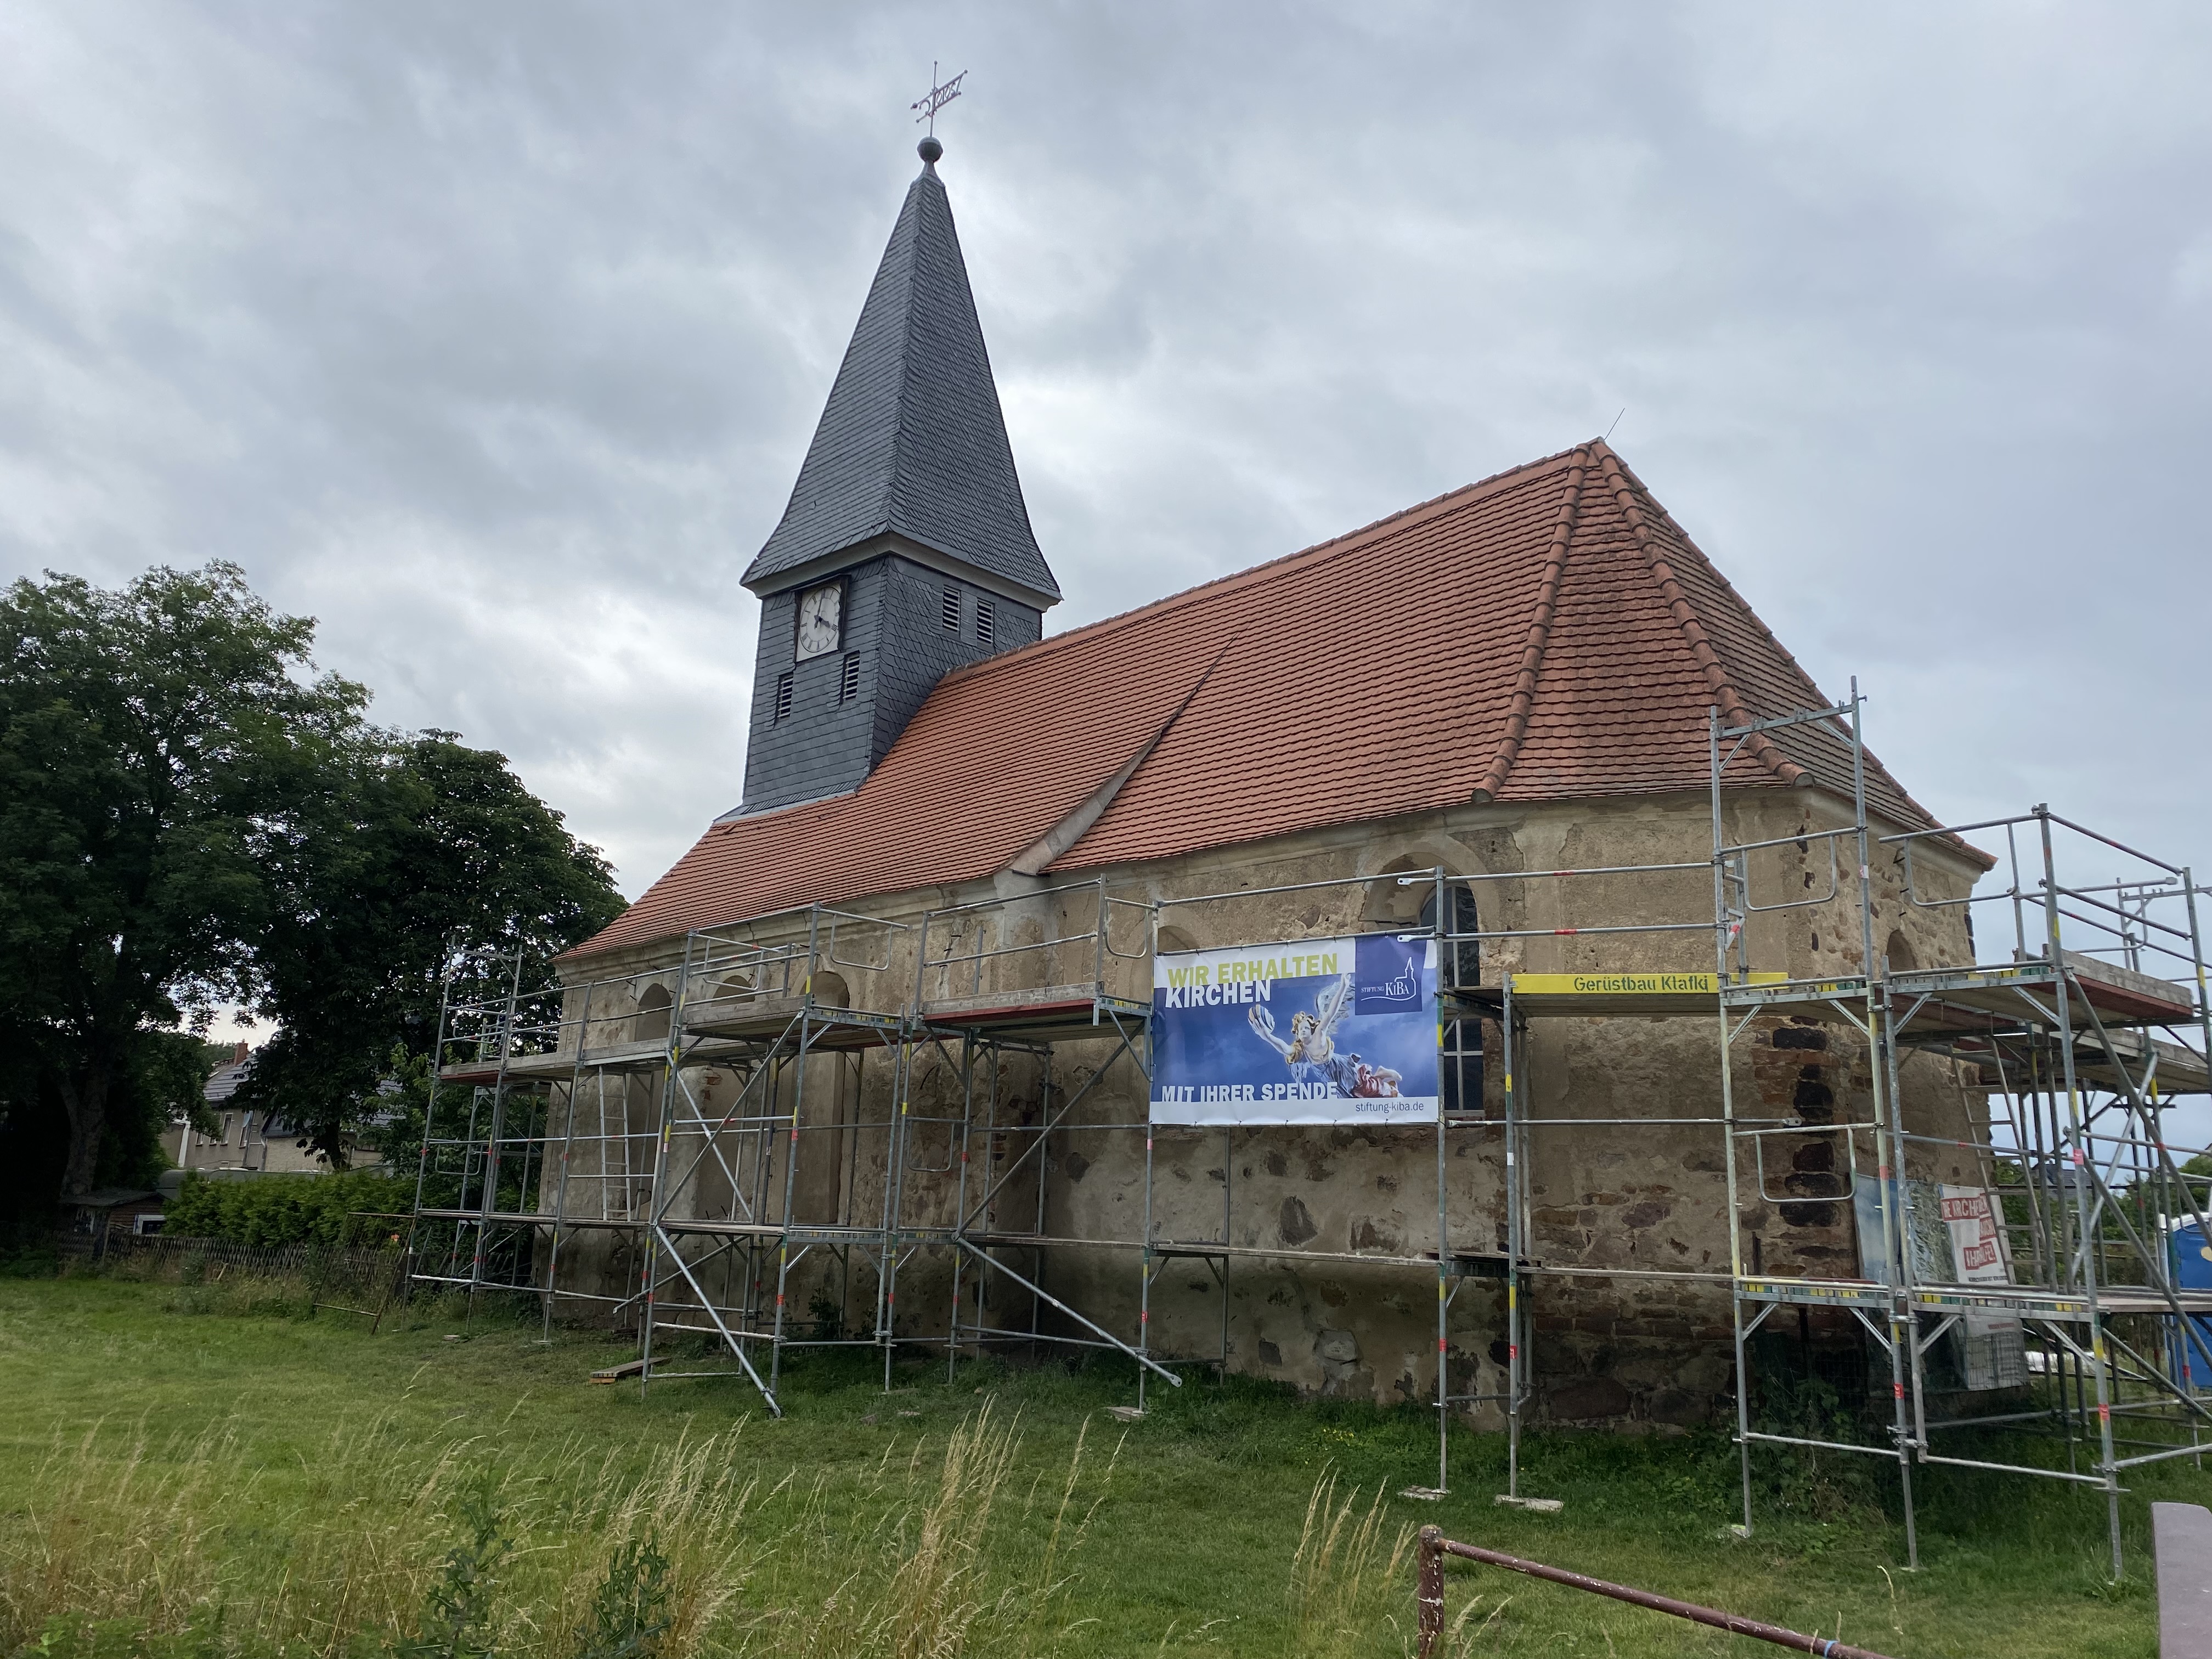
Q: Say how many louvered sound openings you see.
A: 4